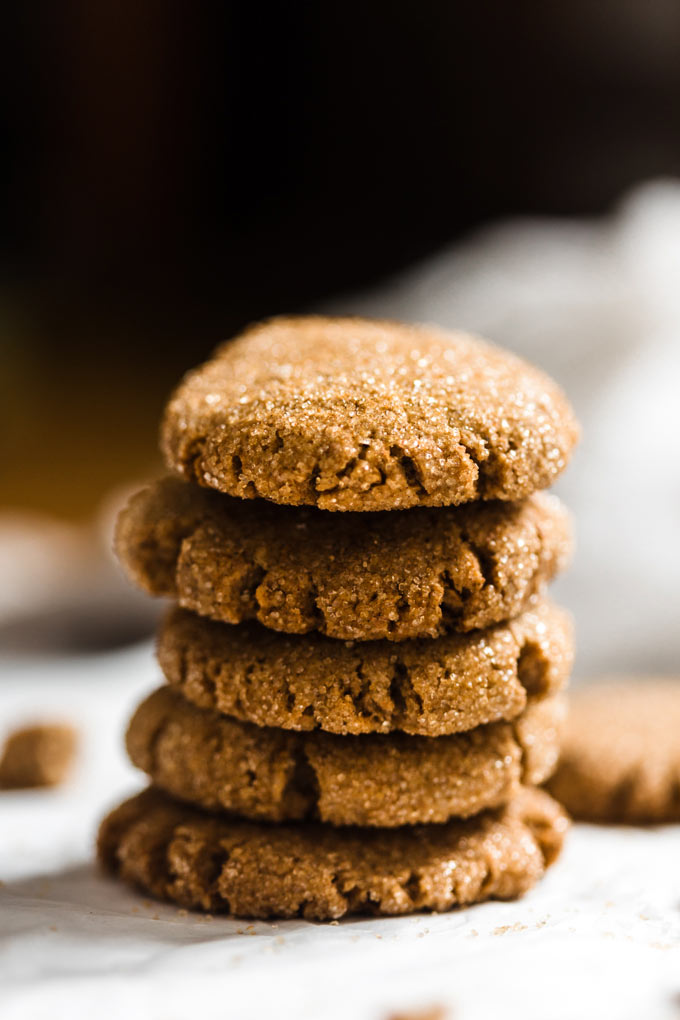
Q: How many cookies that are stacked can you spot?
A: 5